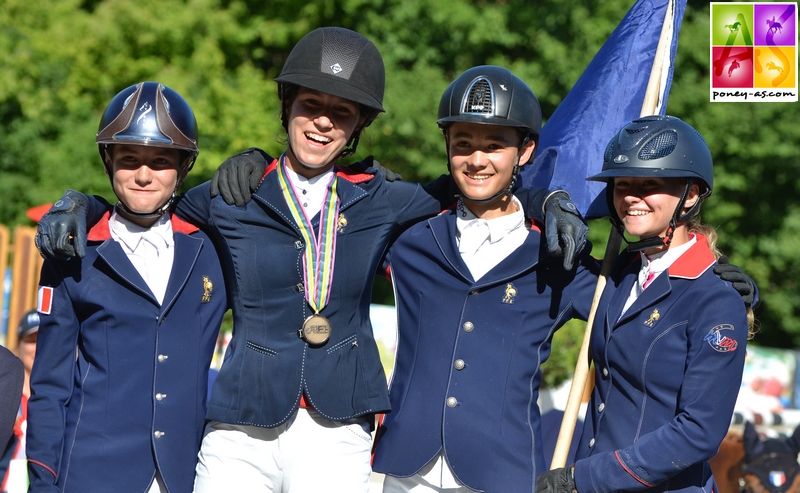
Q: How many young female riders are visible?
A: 2